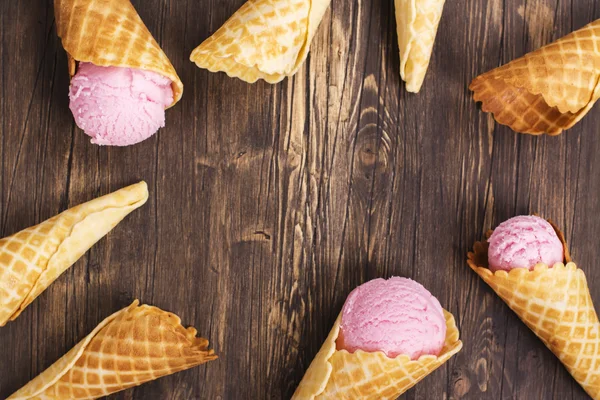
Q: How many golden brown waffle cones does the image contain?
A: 8